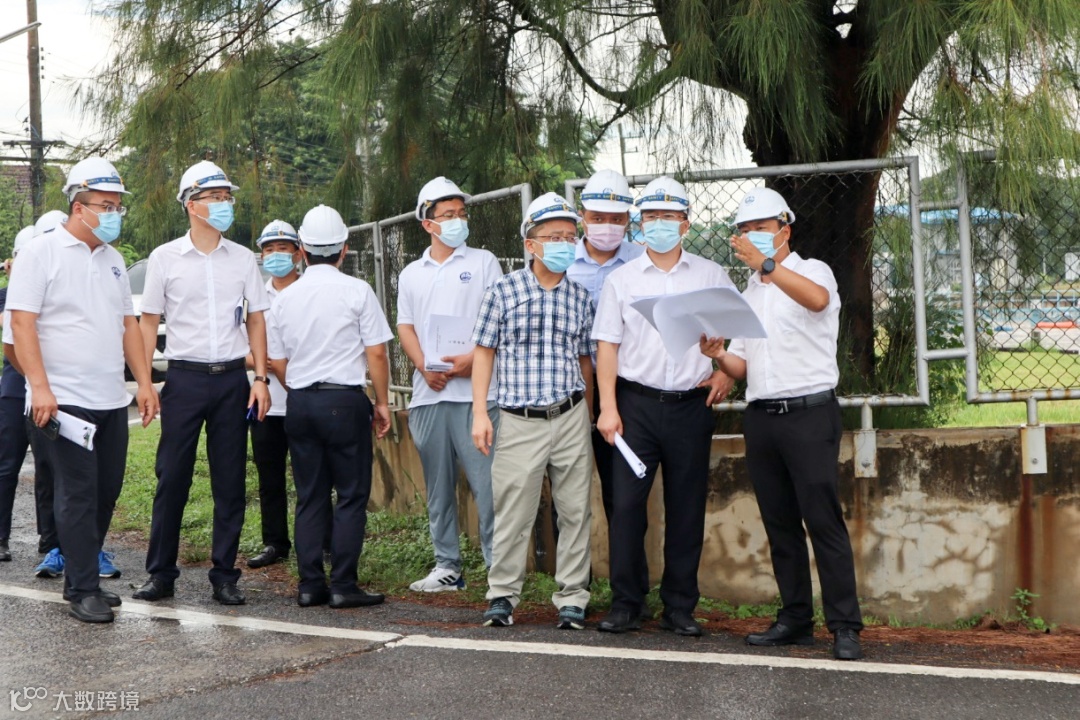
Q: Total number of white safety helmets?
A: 11